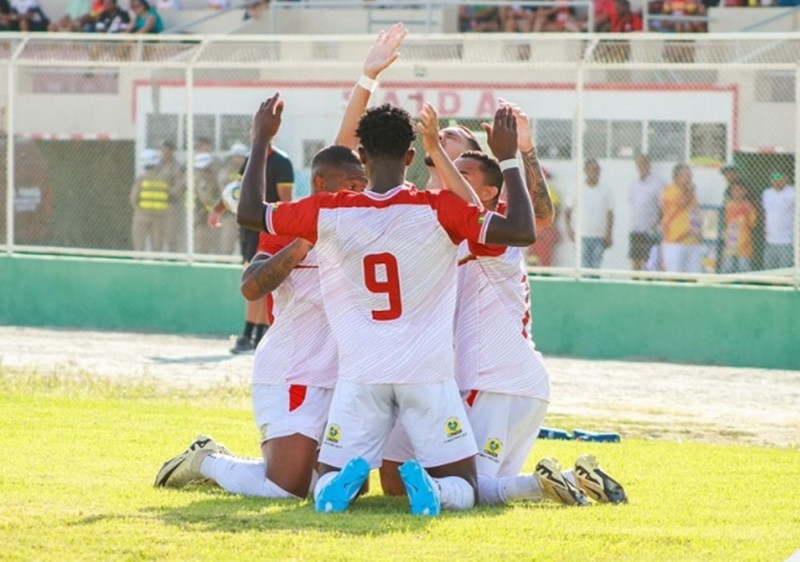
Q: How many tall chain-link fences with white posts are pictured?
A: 1